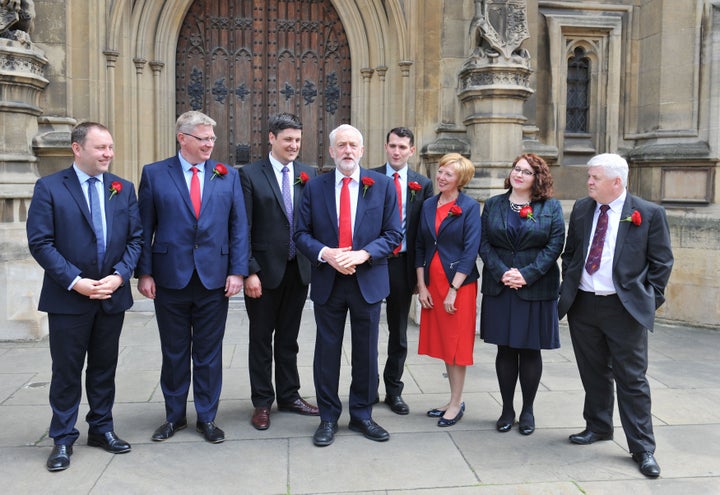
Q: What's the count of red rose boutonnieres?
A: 8